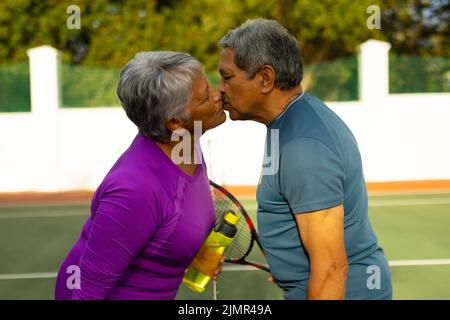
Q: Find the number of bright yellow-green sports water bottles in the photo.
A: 1